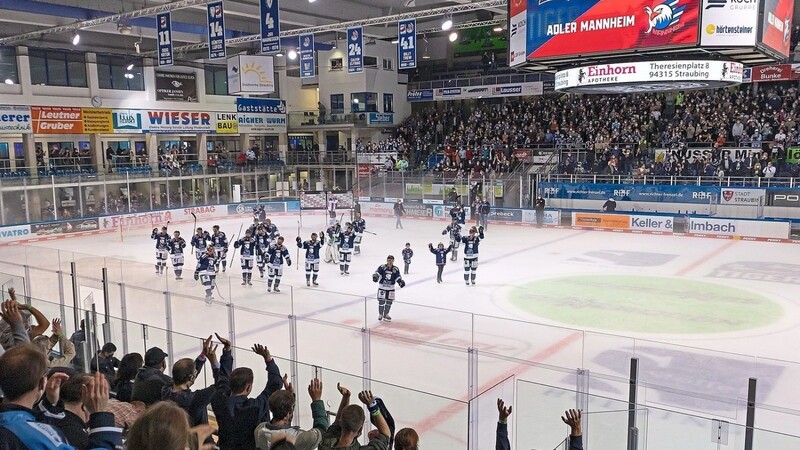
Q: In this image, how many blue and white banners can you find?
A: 6